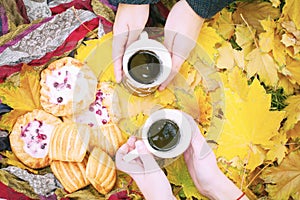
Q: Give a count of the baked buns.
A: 7